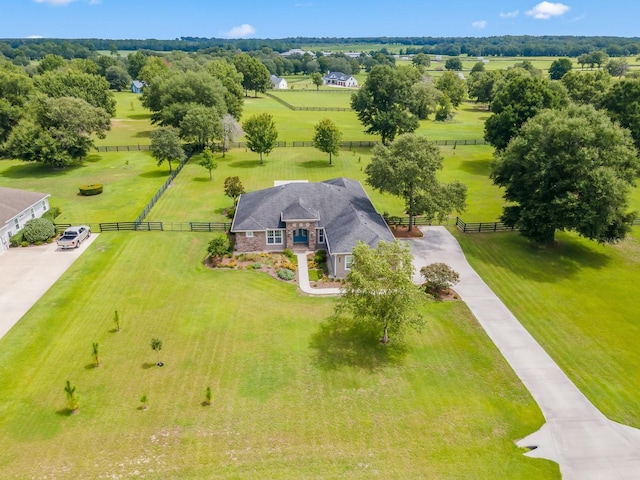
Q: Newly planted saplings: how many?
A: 6